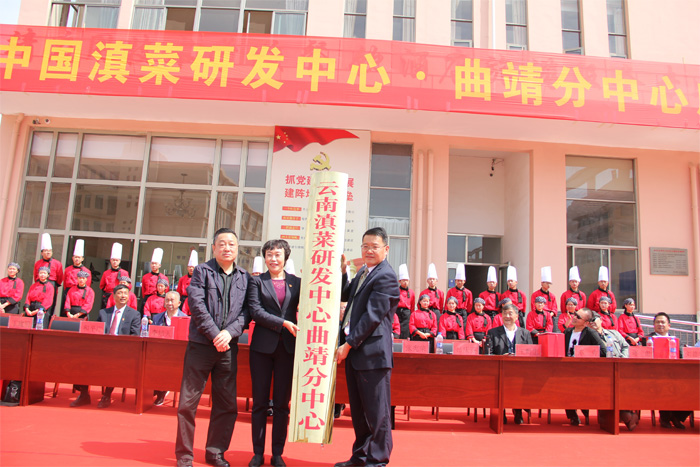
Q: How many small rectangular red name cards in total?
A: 9